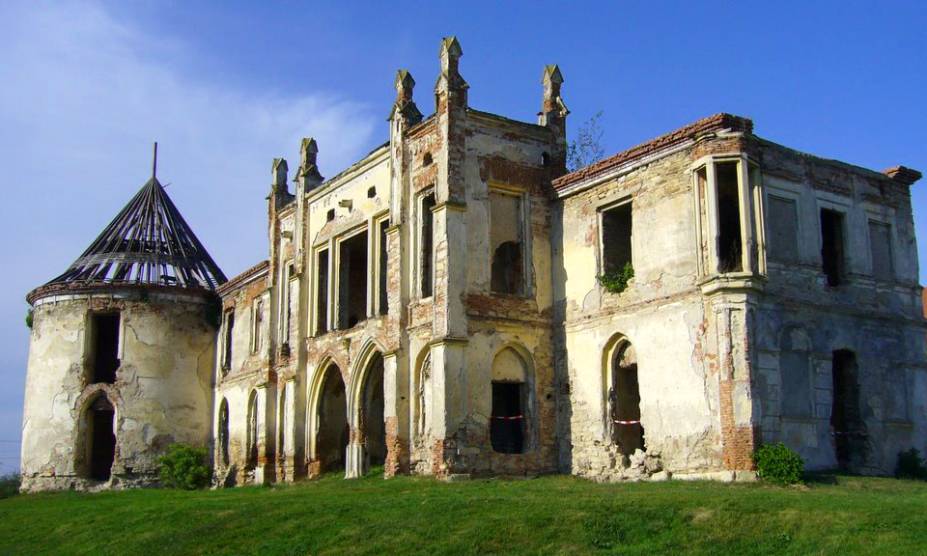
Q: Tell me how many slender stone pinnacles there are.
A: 5